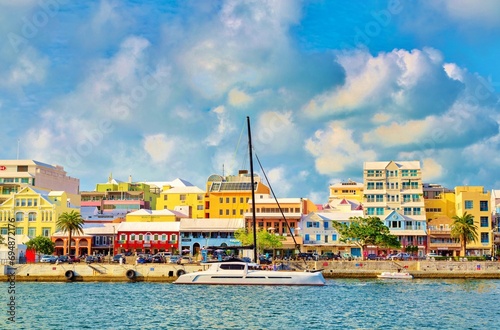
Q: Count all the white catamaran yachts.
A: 1